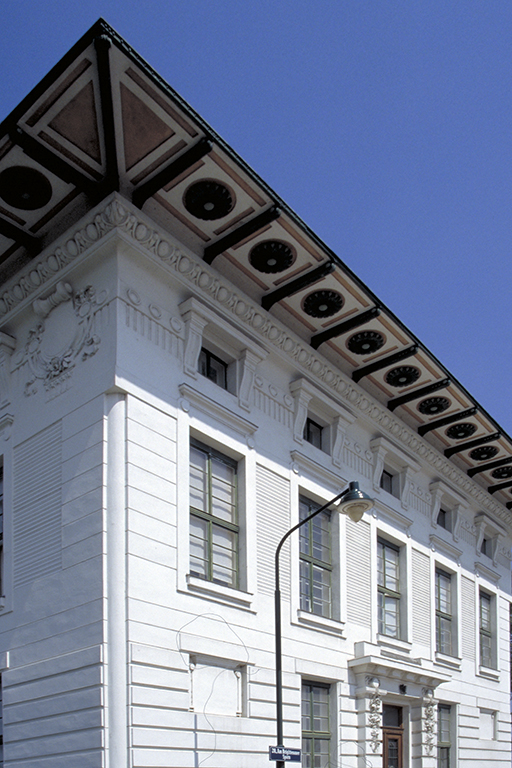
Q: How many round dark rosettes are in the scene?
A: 10